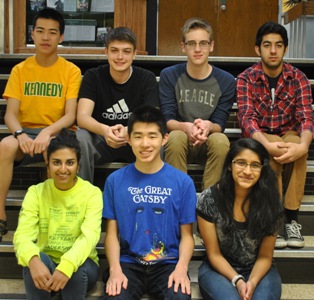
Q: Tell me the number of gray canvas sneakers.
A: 2